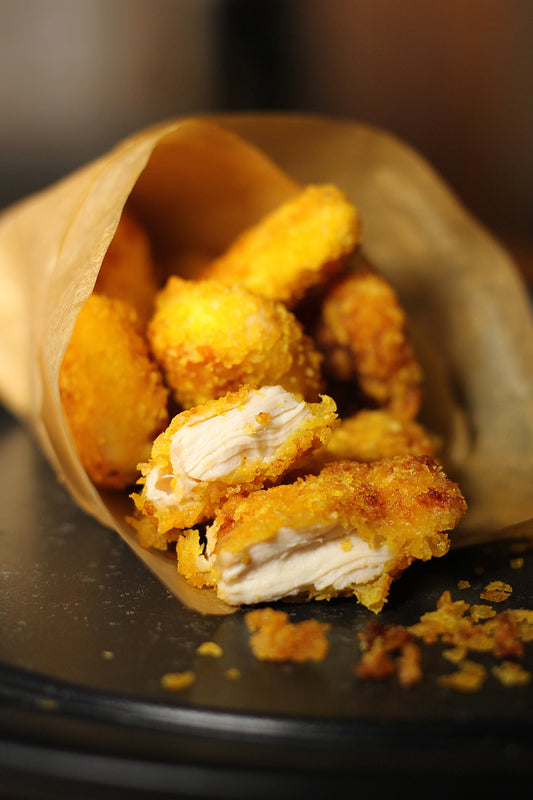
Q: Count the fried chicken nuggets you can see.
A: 8